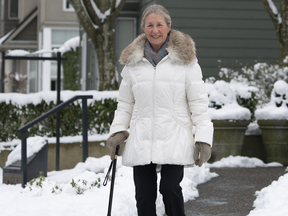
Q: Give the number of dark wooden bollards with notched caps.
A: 0